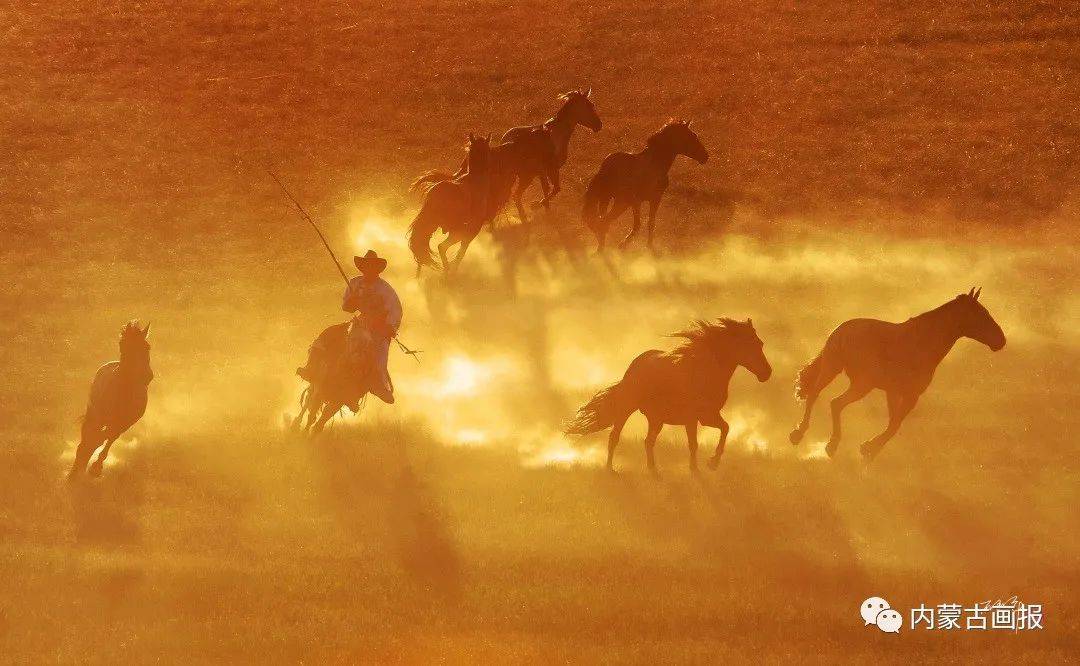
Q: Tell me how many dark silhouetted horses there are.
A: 8